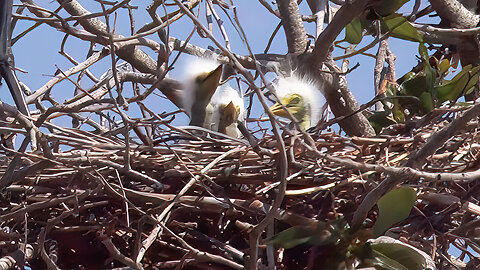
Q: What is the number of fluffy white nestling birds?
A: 3